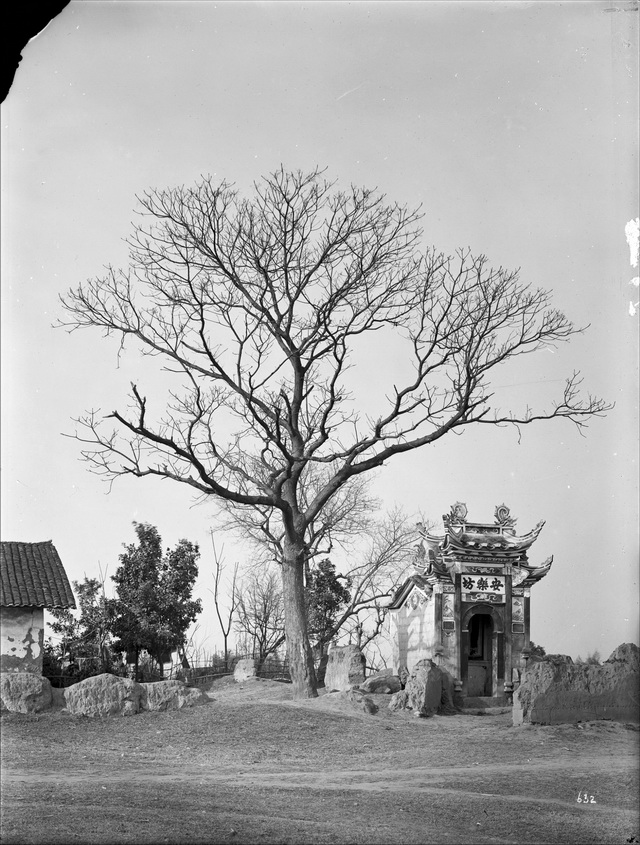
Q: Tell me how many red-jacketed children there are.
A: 0